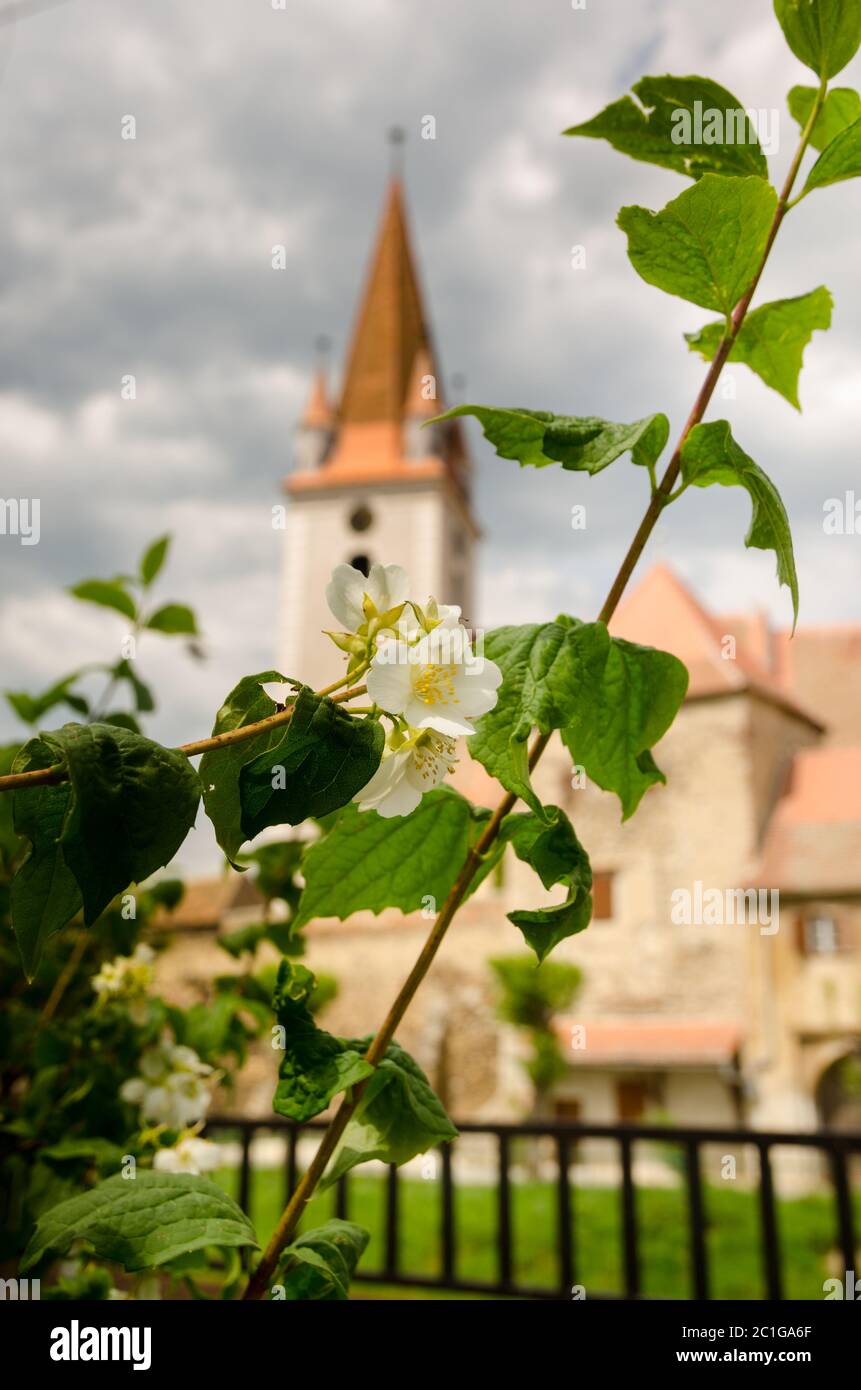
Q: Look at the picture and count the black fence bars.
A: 11